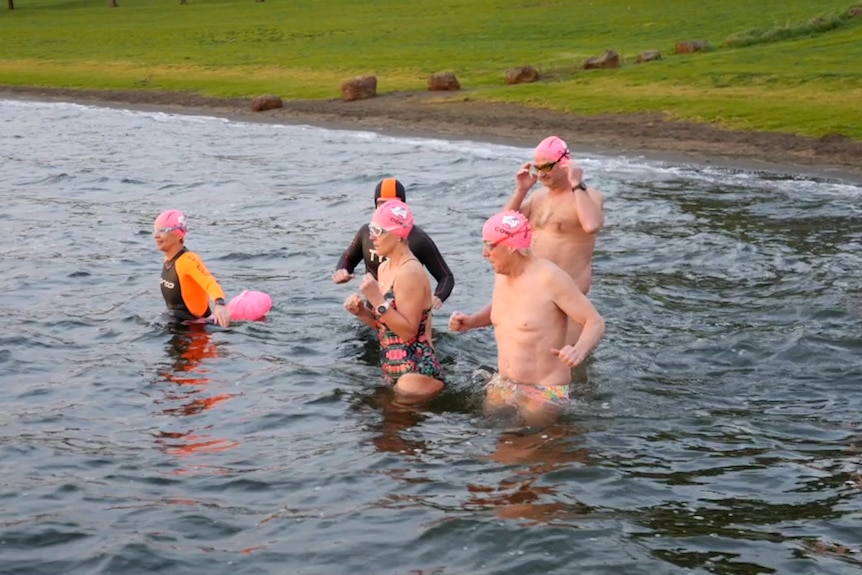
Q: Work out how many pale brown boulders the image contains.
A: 7